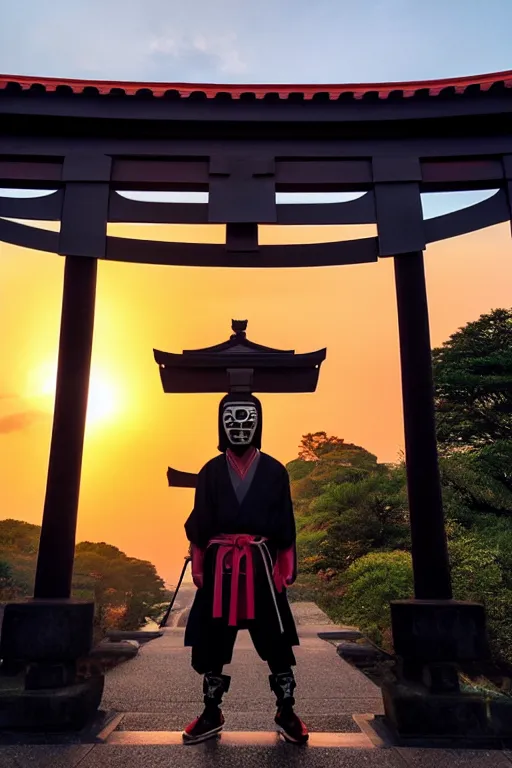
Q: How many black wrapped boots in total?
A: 2